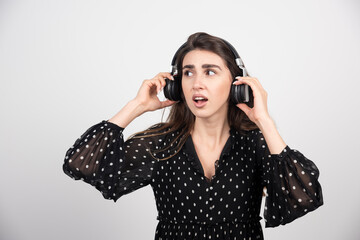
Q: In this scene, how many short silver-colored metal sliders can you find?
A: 2